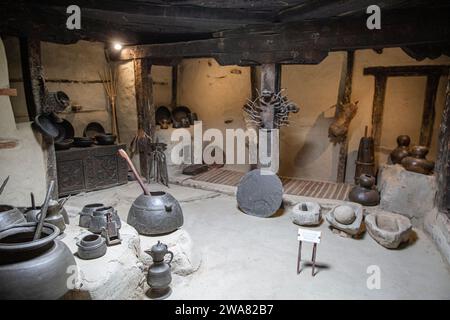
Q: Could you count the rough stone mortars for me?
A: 3